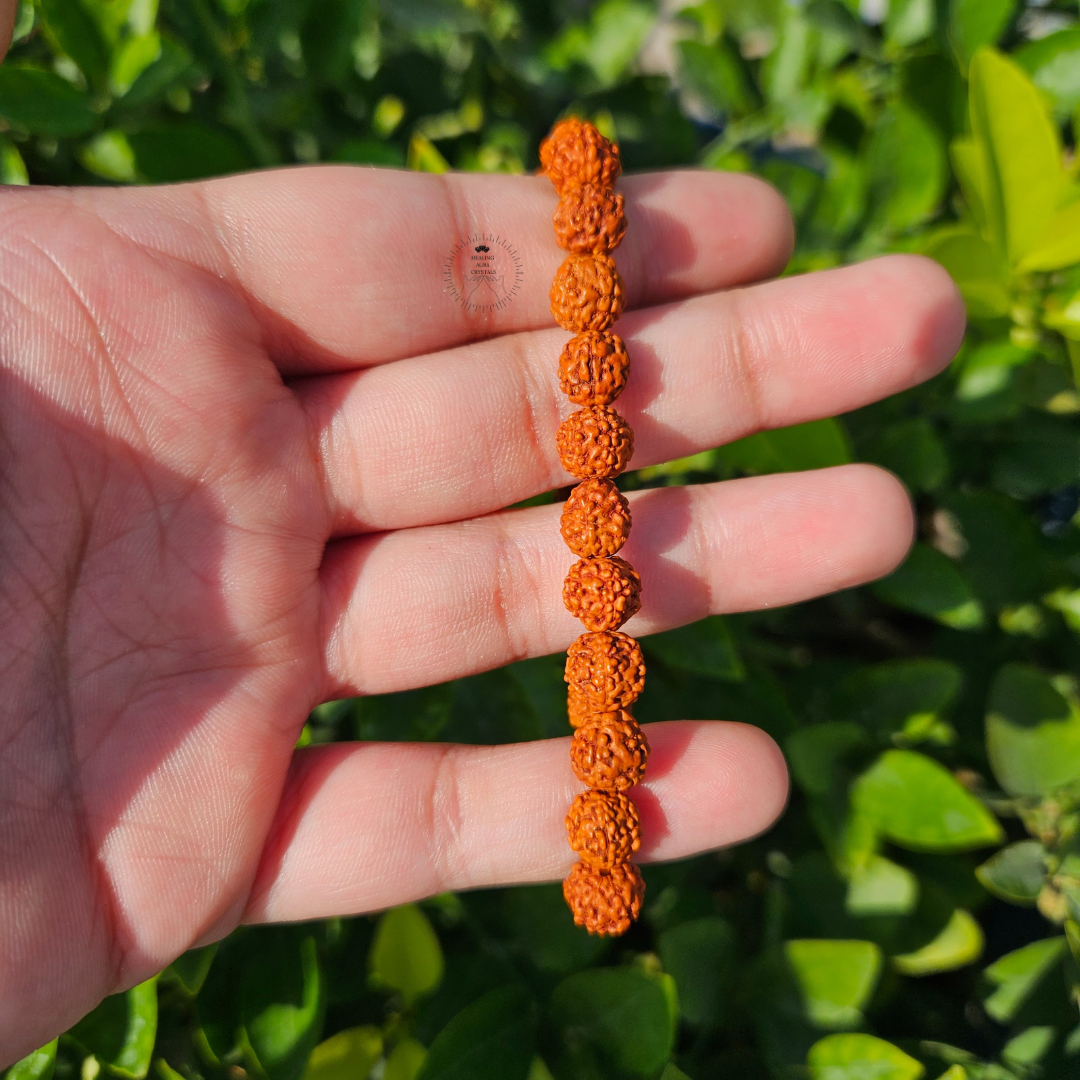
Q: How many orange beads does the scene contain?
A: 11